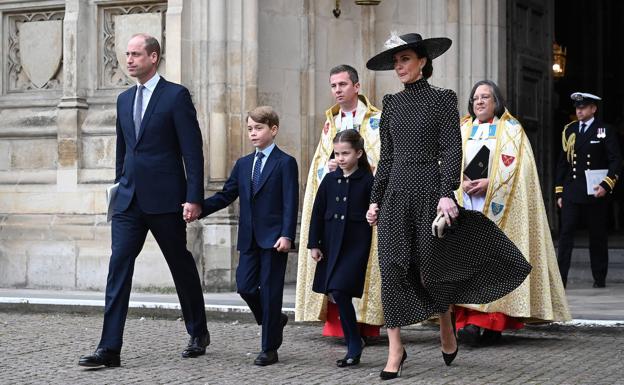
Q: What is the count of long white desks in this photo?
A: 0